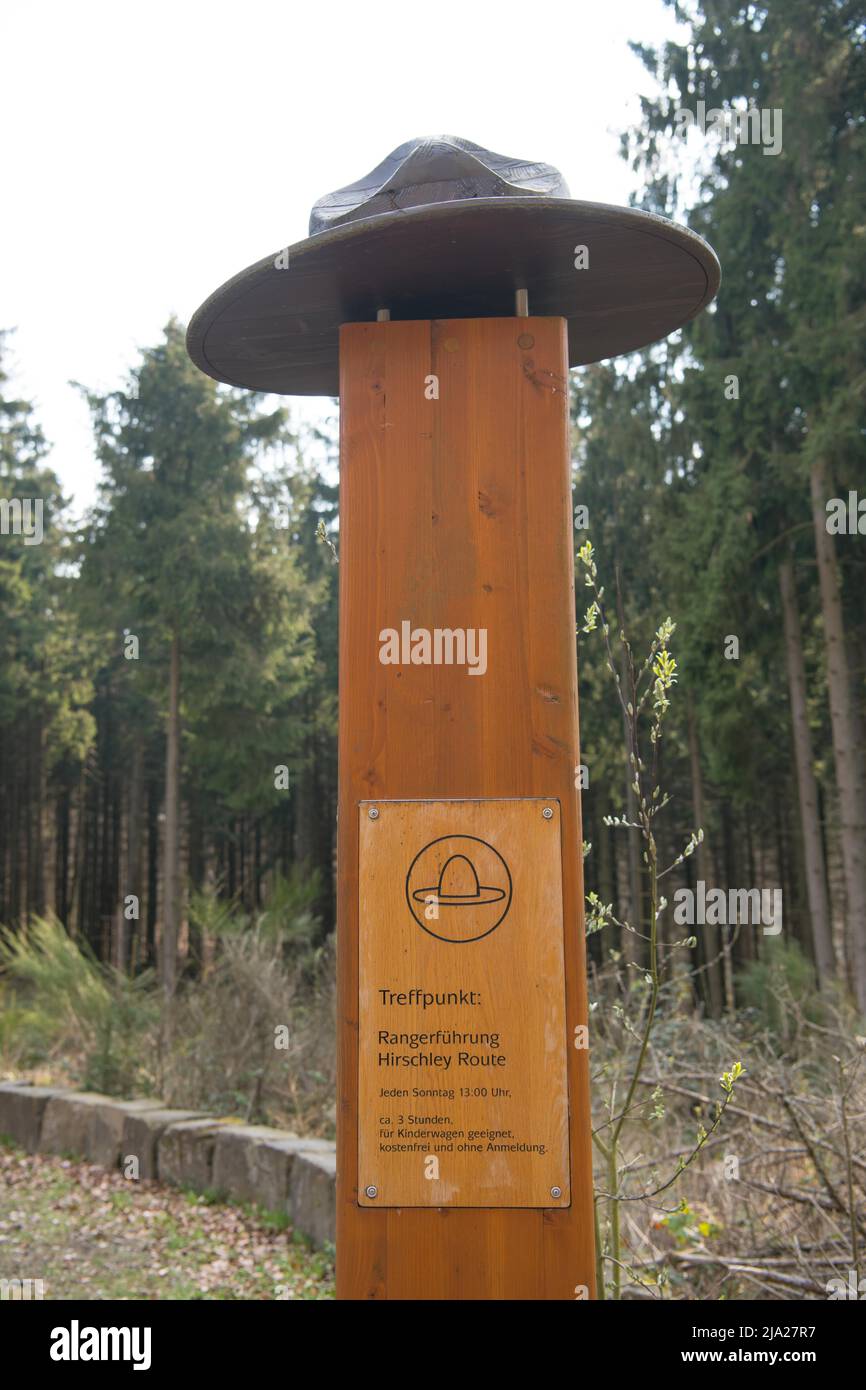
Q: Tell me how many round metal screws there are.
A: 4